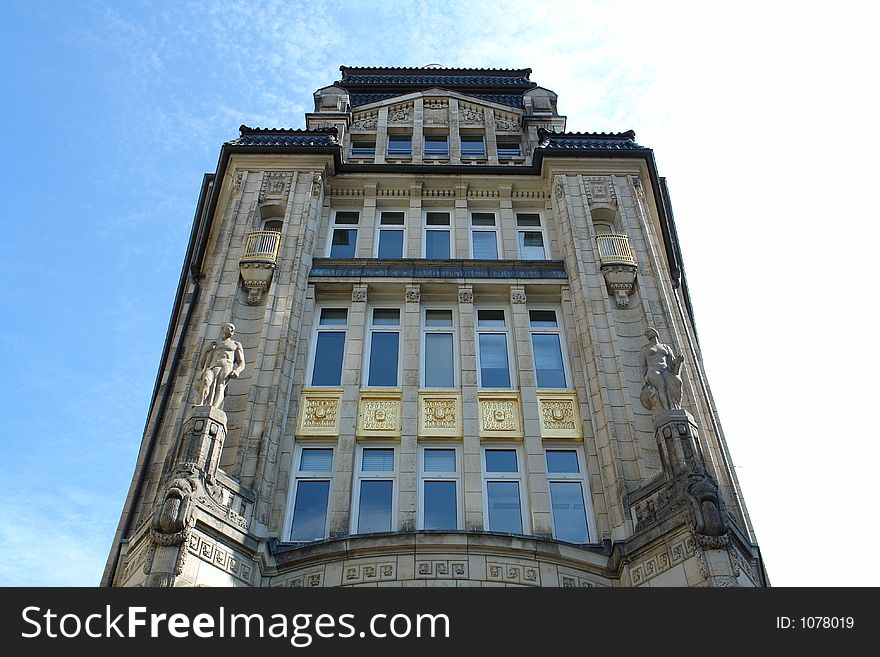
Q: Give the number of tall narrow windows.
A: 15